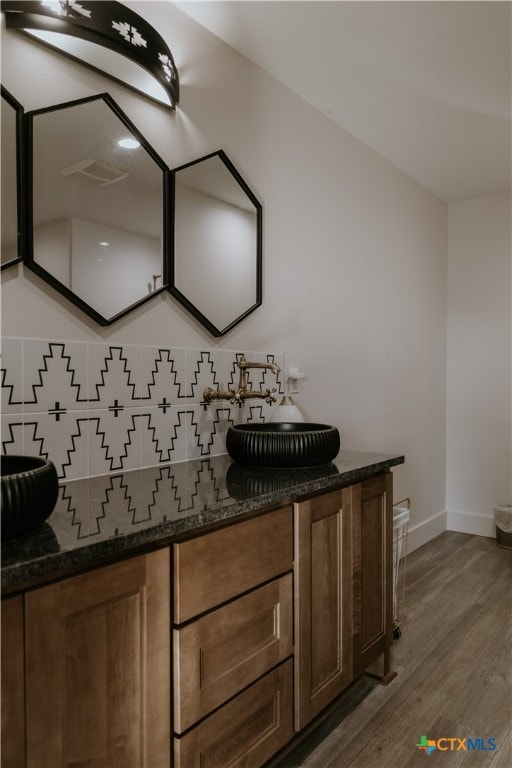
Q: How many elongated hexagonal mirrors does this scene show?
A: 3